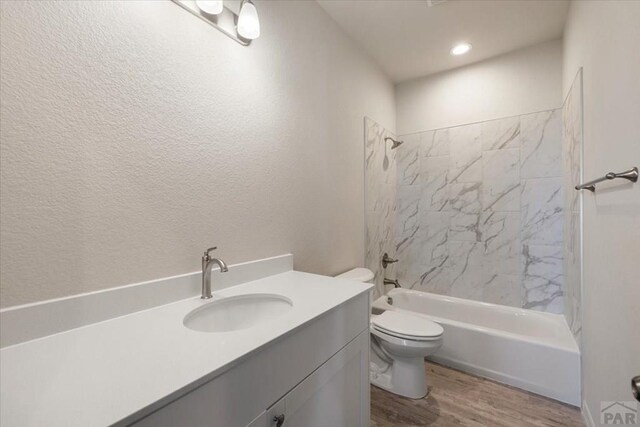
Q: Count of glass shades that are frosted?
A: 2